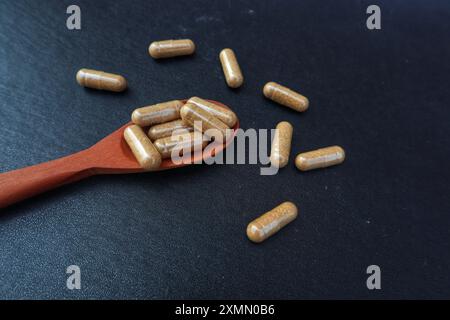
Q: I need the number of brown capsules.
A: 13